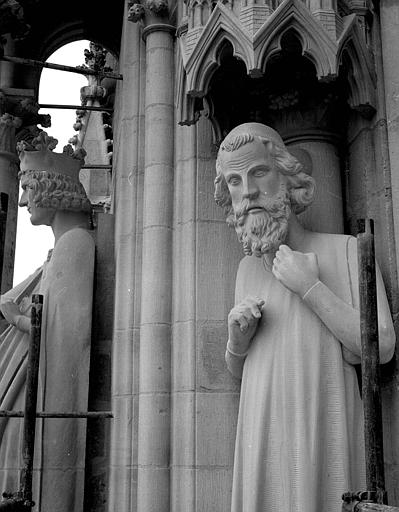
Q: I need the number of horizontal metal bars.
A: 4